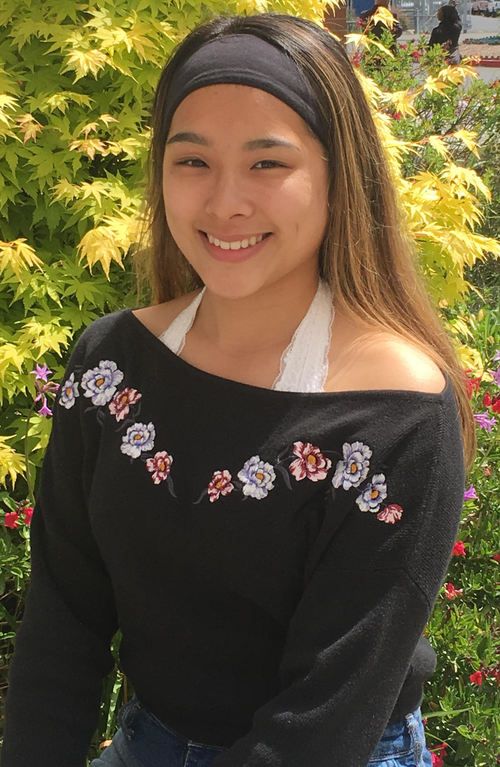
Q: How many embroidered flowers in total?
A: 11